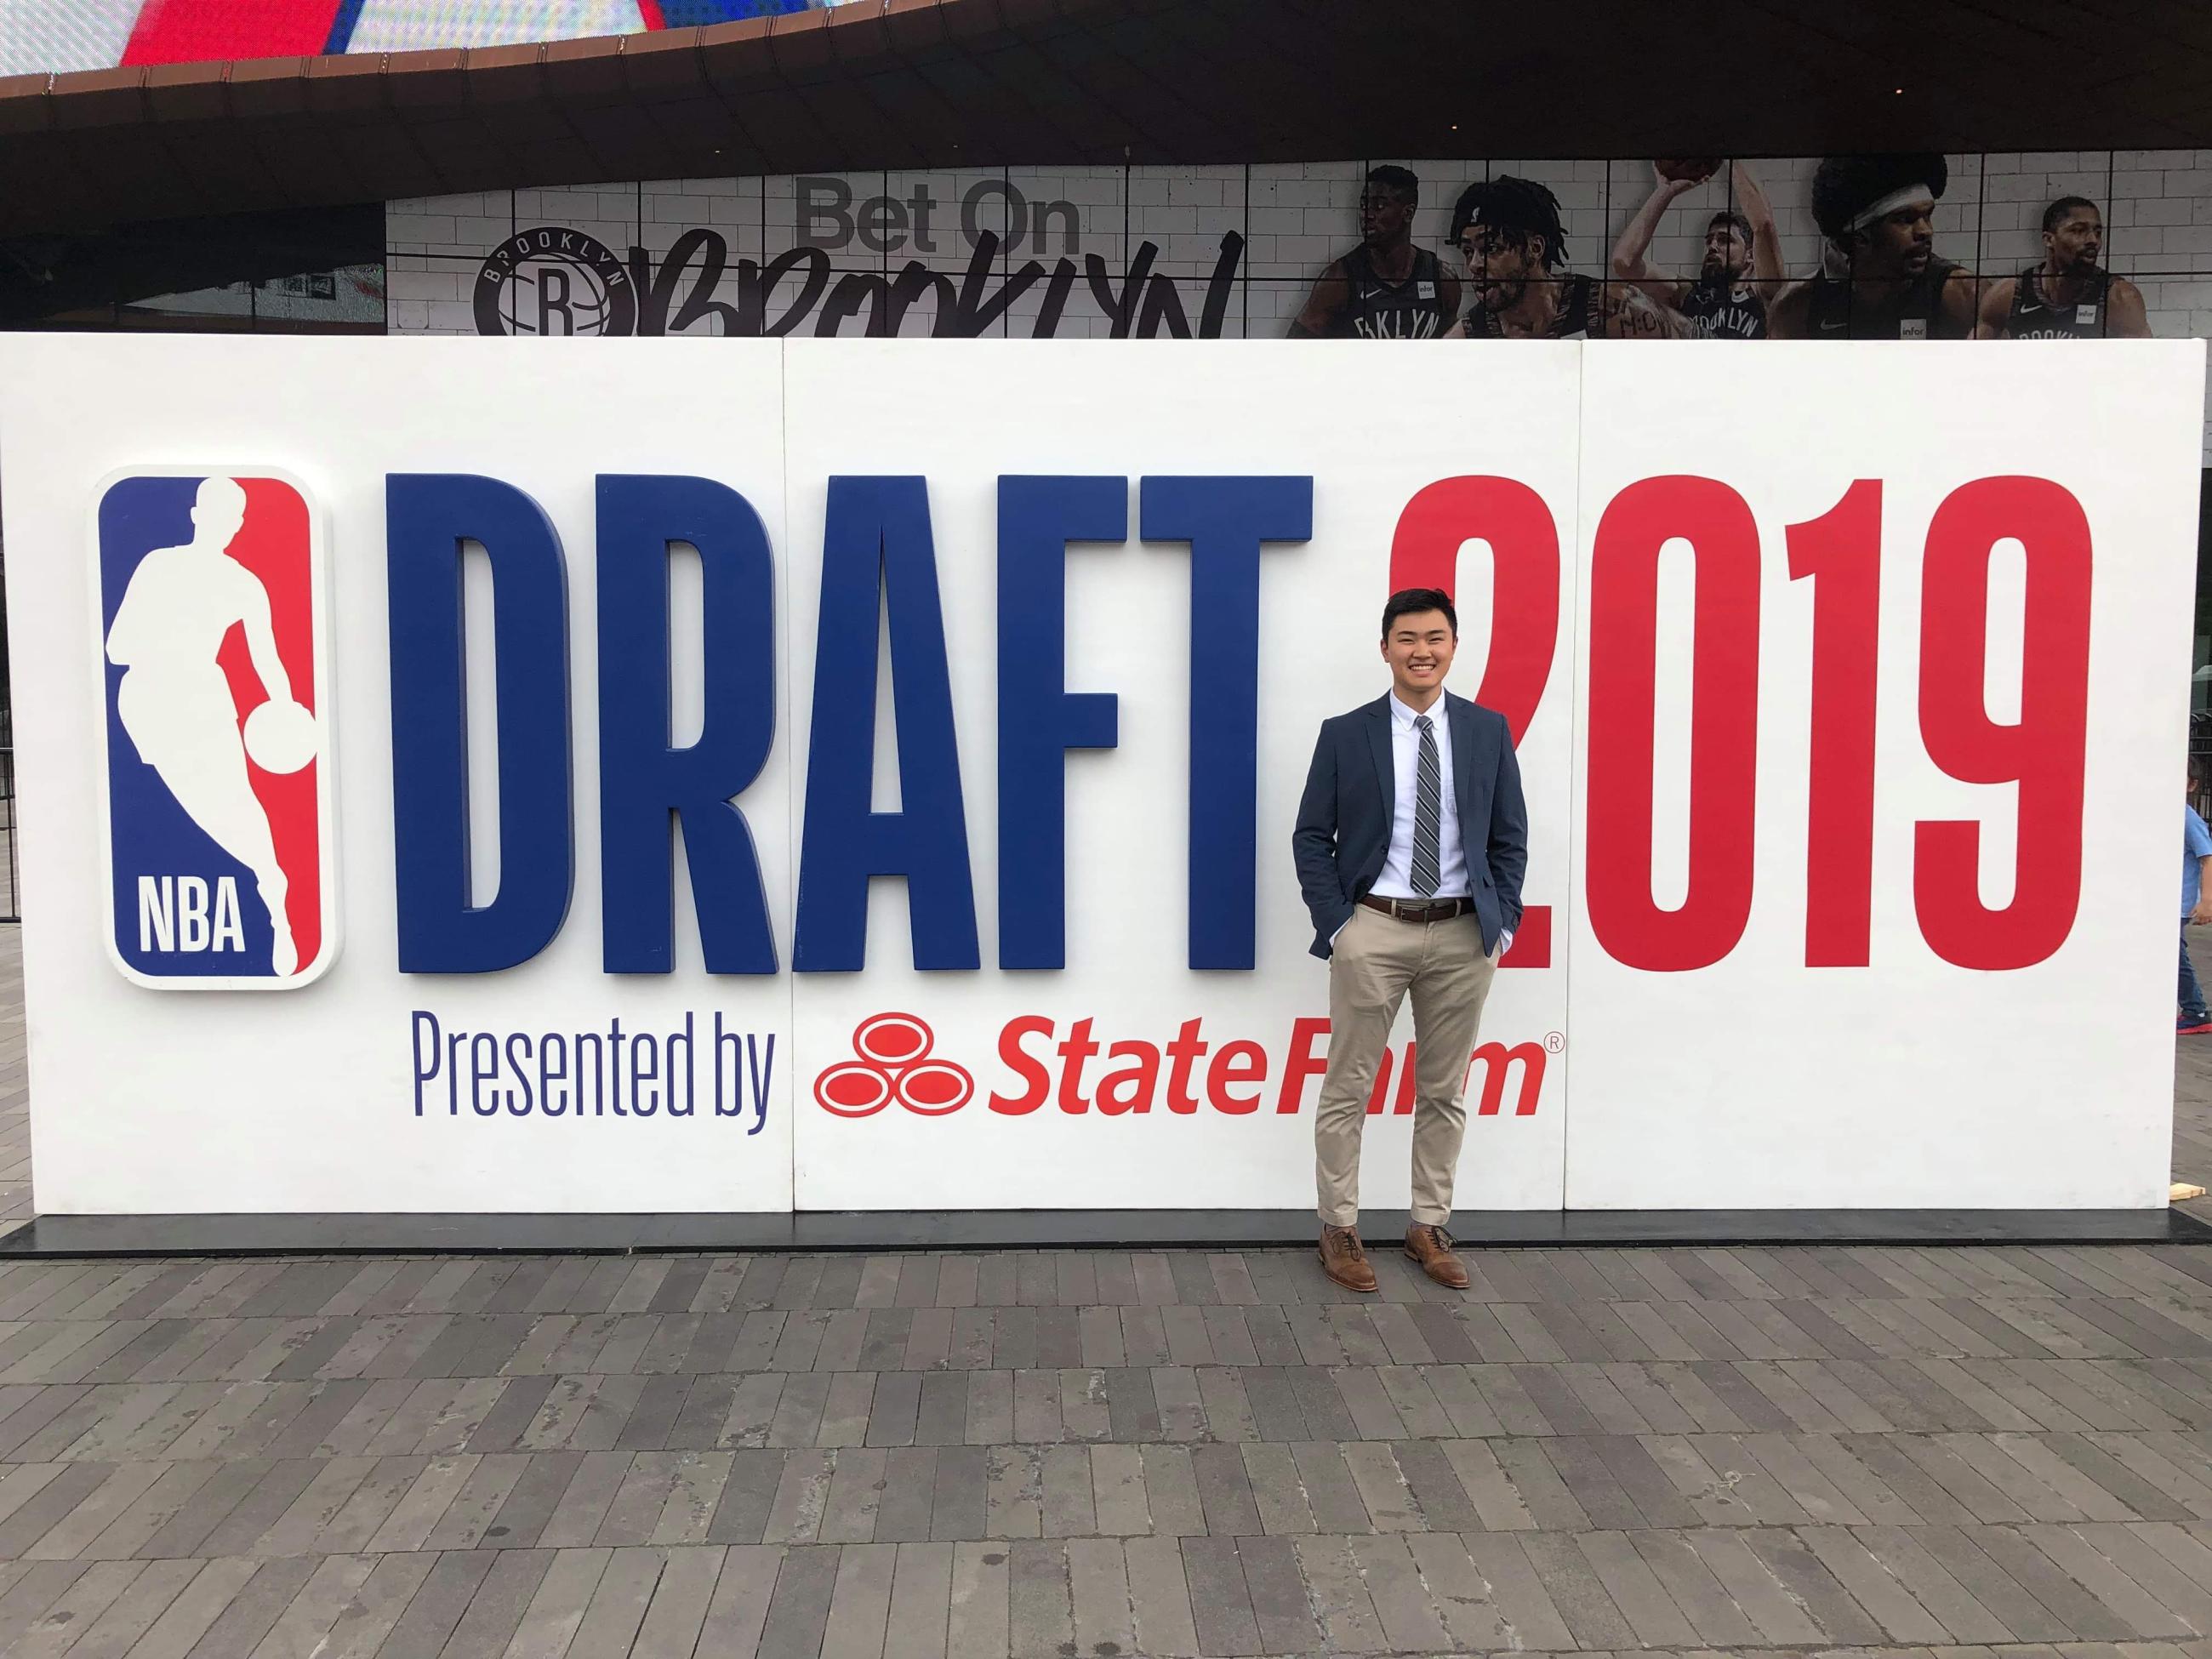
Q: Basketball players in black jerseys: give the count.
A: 5